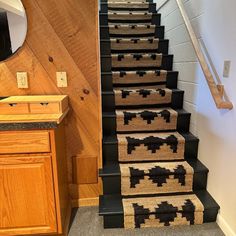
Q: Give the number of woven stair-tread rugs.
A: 11